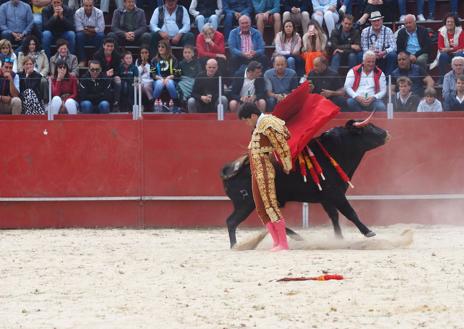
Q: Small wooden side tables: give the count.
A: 0